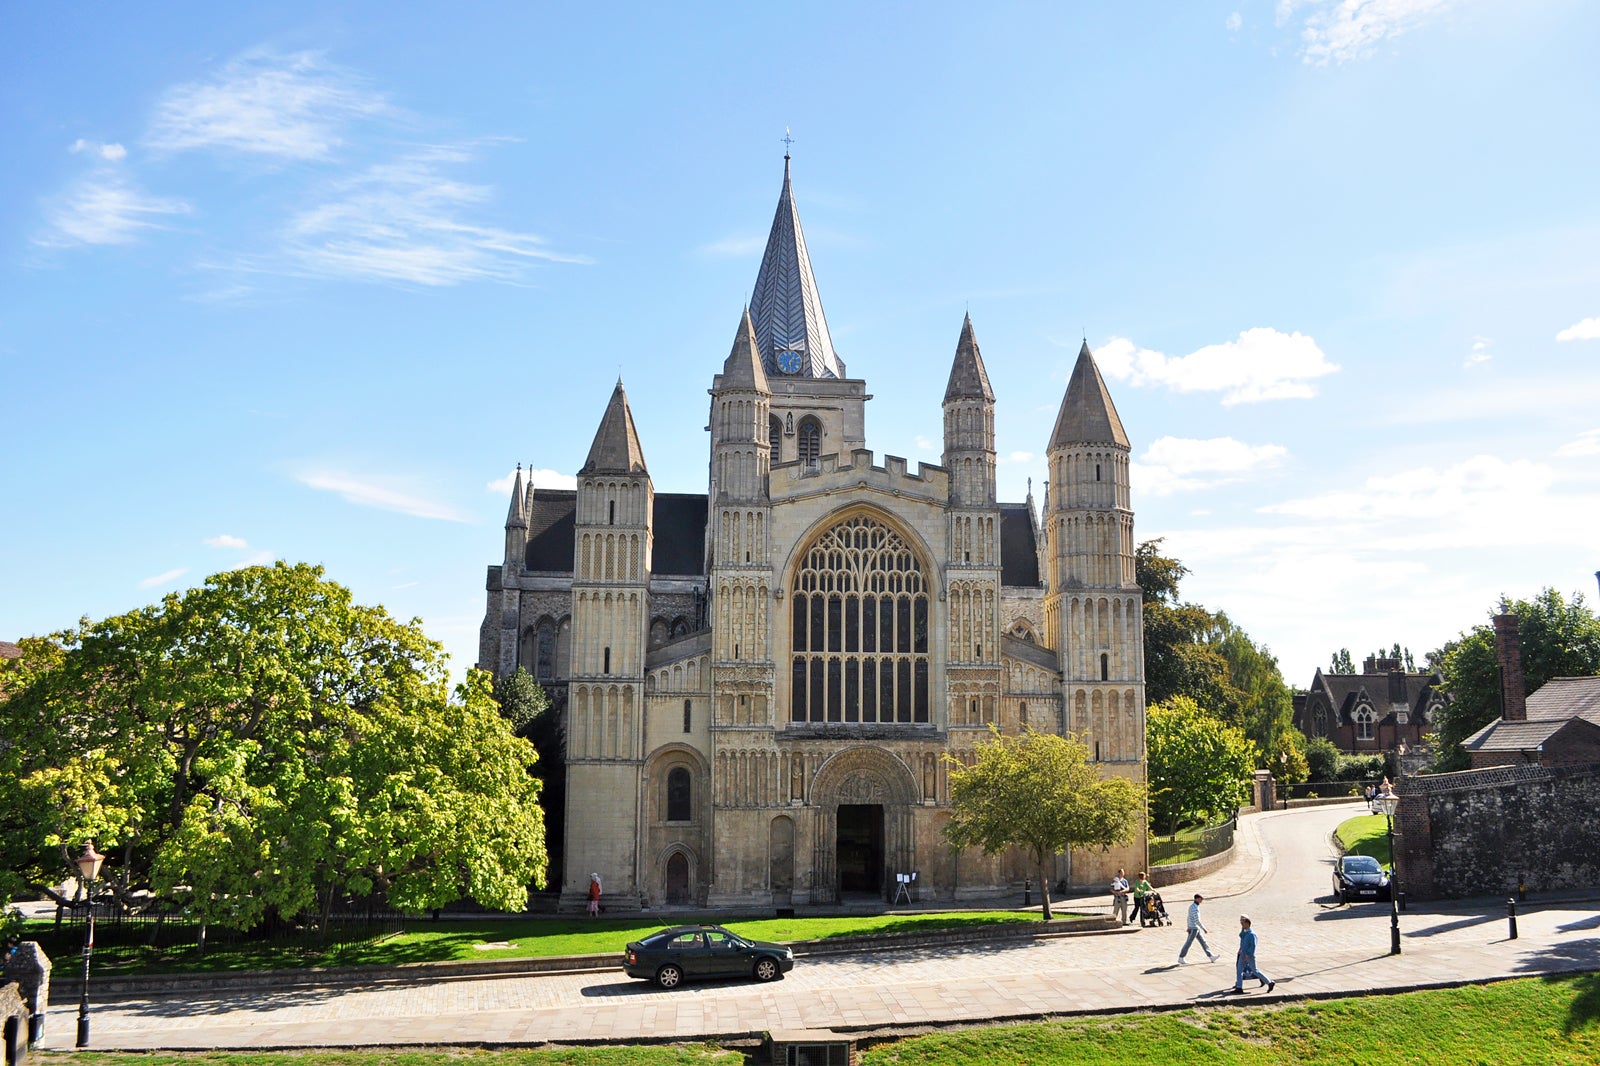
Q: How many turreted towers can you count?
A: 4